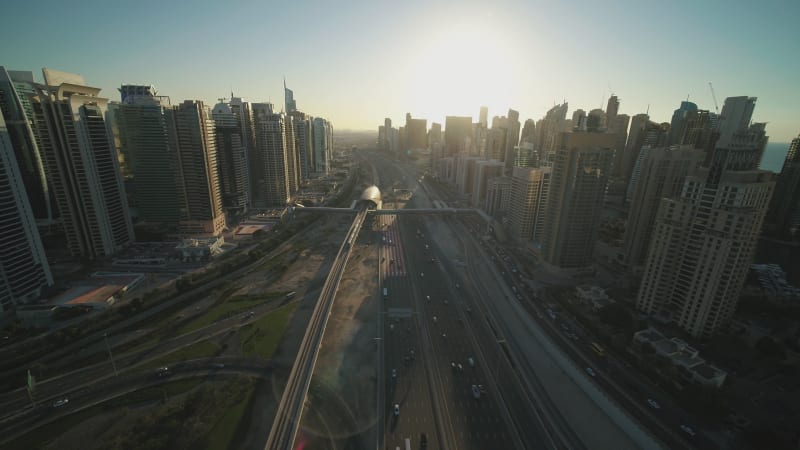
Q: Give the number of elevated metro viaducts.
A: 1